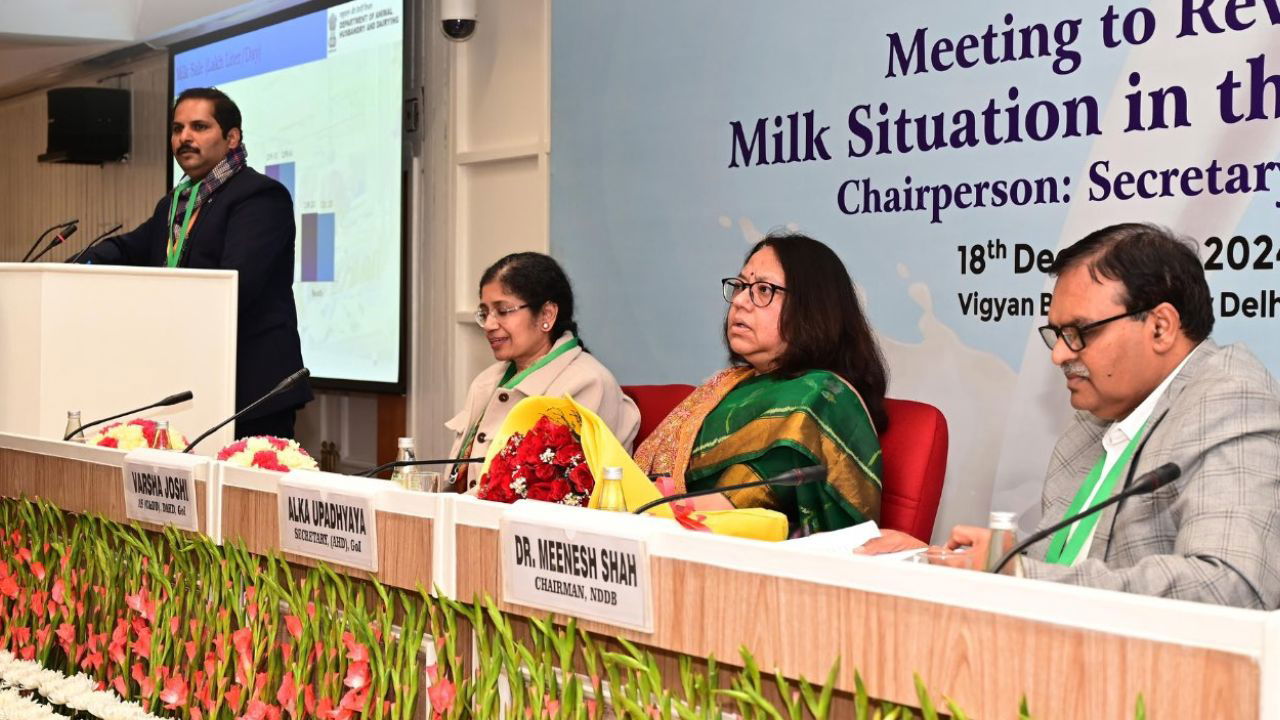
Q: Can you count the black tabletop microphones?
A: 5